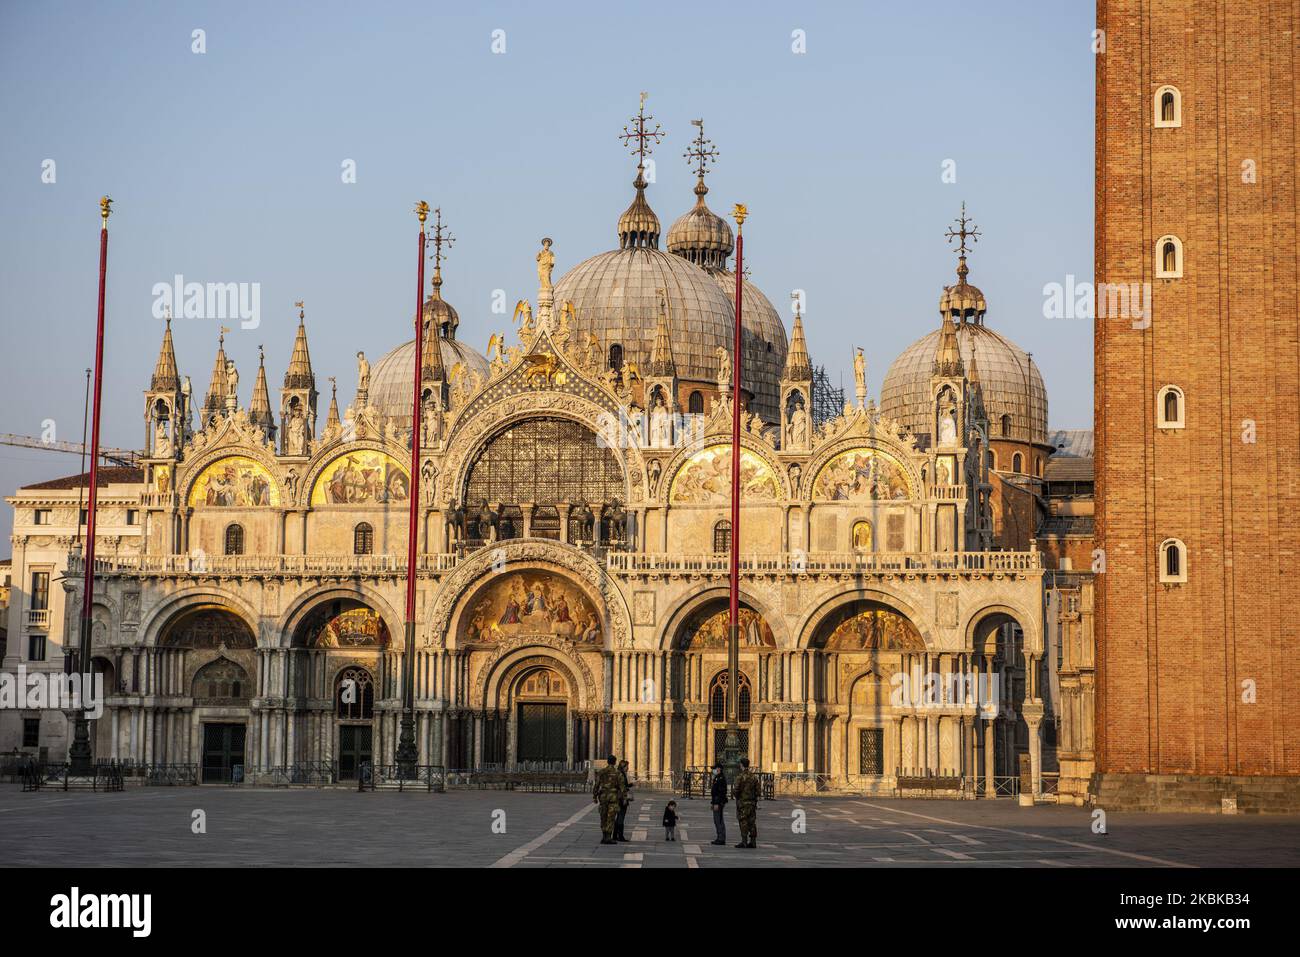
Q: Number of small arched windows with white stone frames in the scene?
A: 4